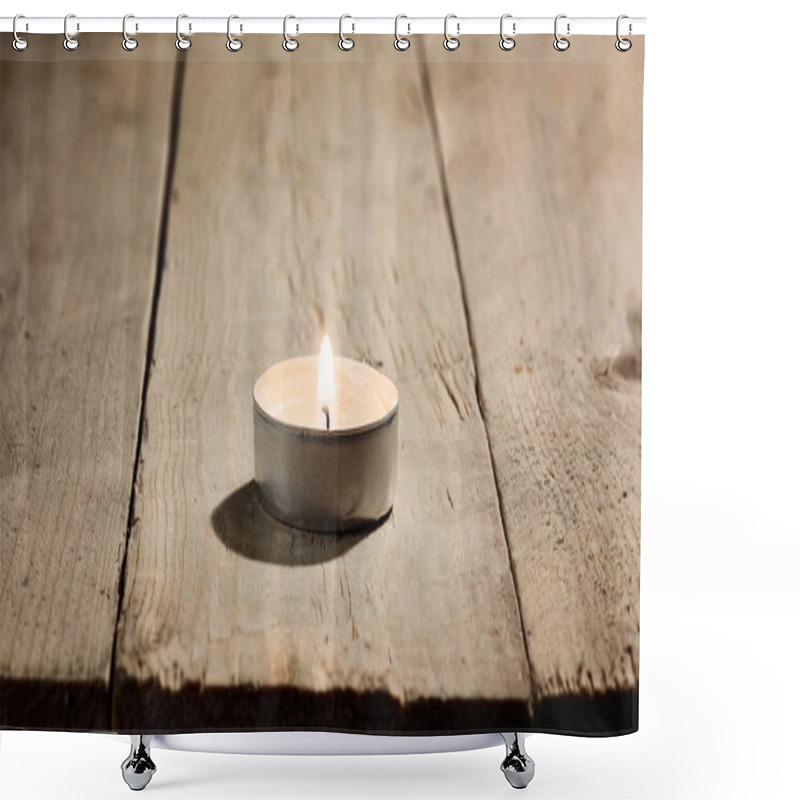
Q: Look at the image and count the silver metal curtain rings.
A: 12